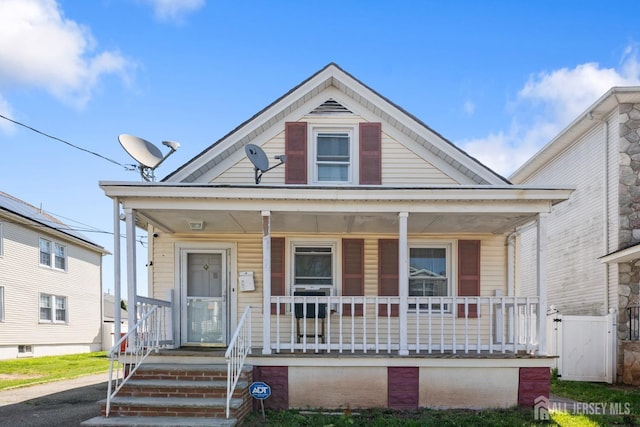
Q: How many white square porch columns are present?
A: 4